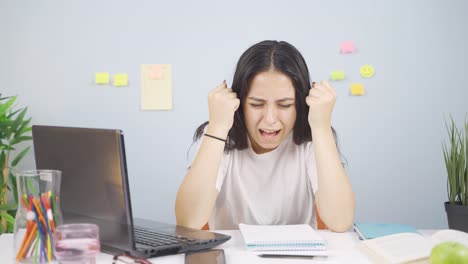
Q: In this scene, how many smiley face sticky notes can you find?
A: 1